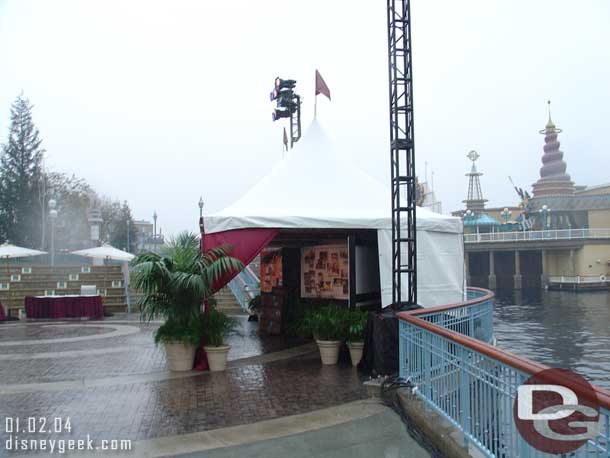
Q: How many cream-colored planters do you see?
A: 4